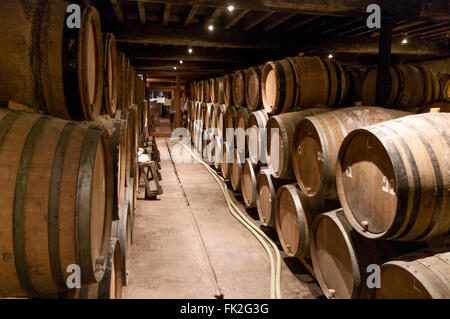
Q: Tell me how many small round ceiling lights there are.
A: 7